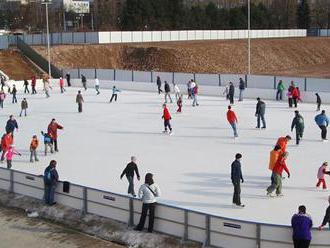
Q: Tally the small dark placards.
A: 3